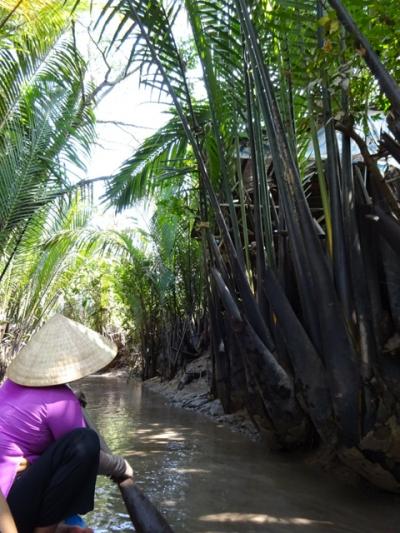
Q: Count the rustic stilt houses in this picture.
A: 1